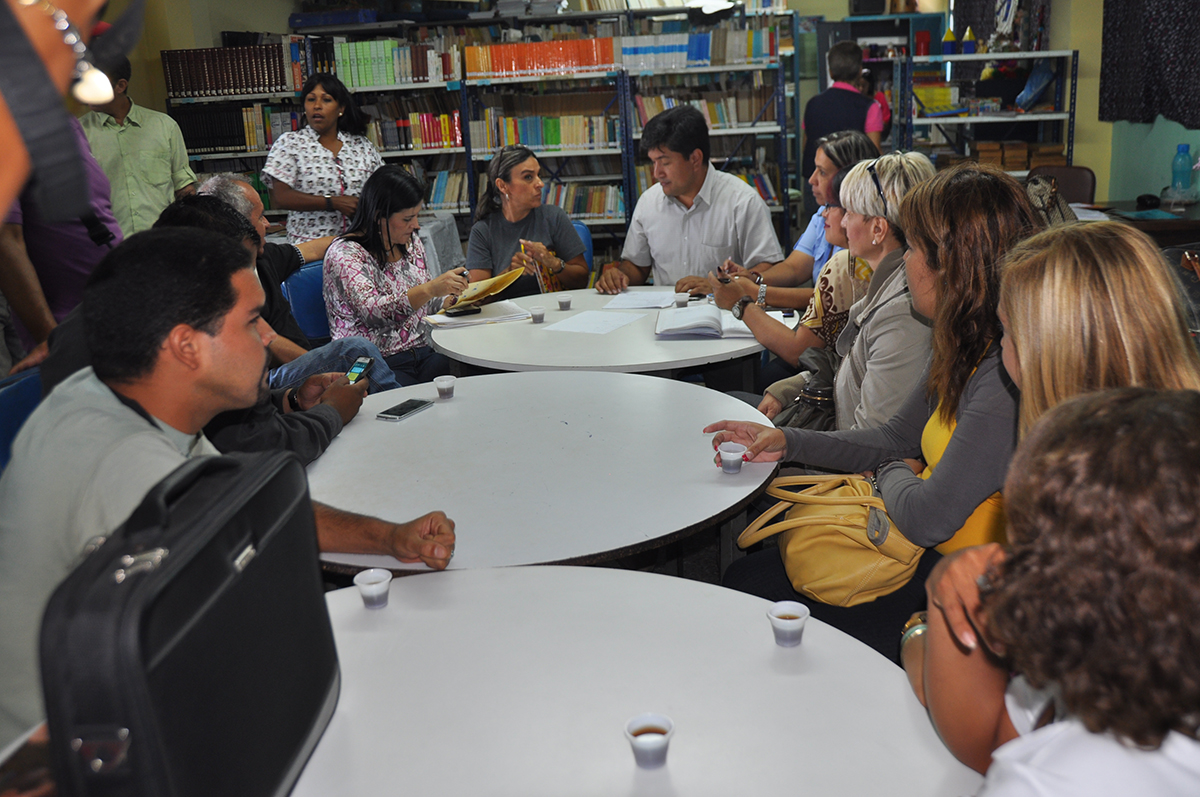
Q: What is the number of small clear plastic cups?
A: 8